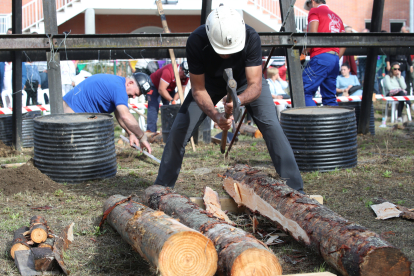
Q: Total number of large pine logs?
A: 3